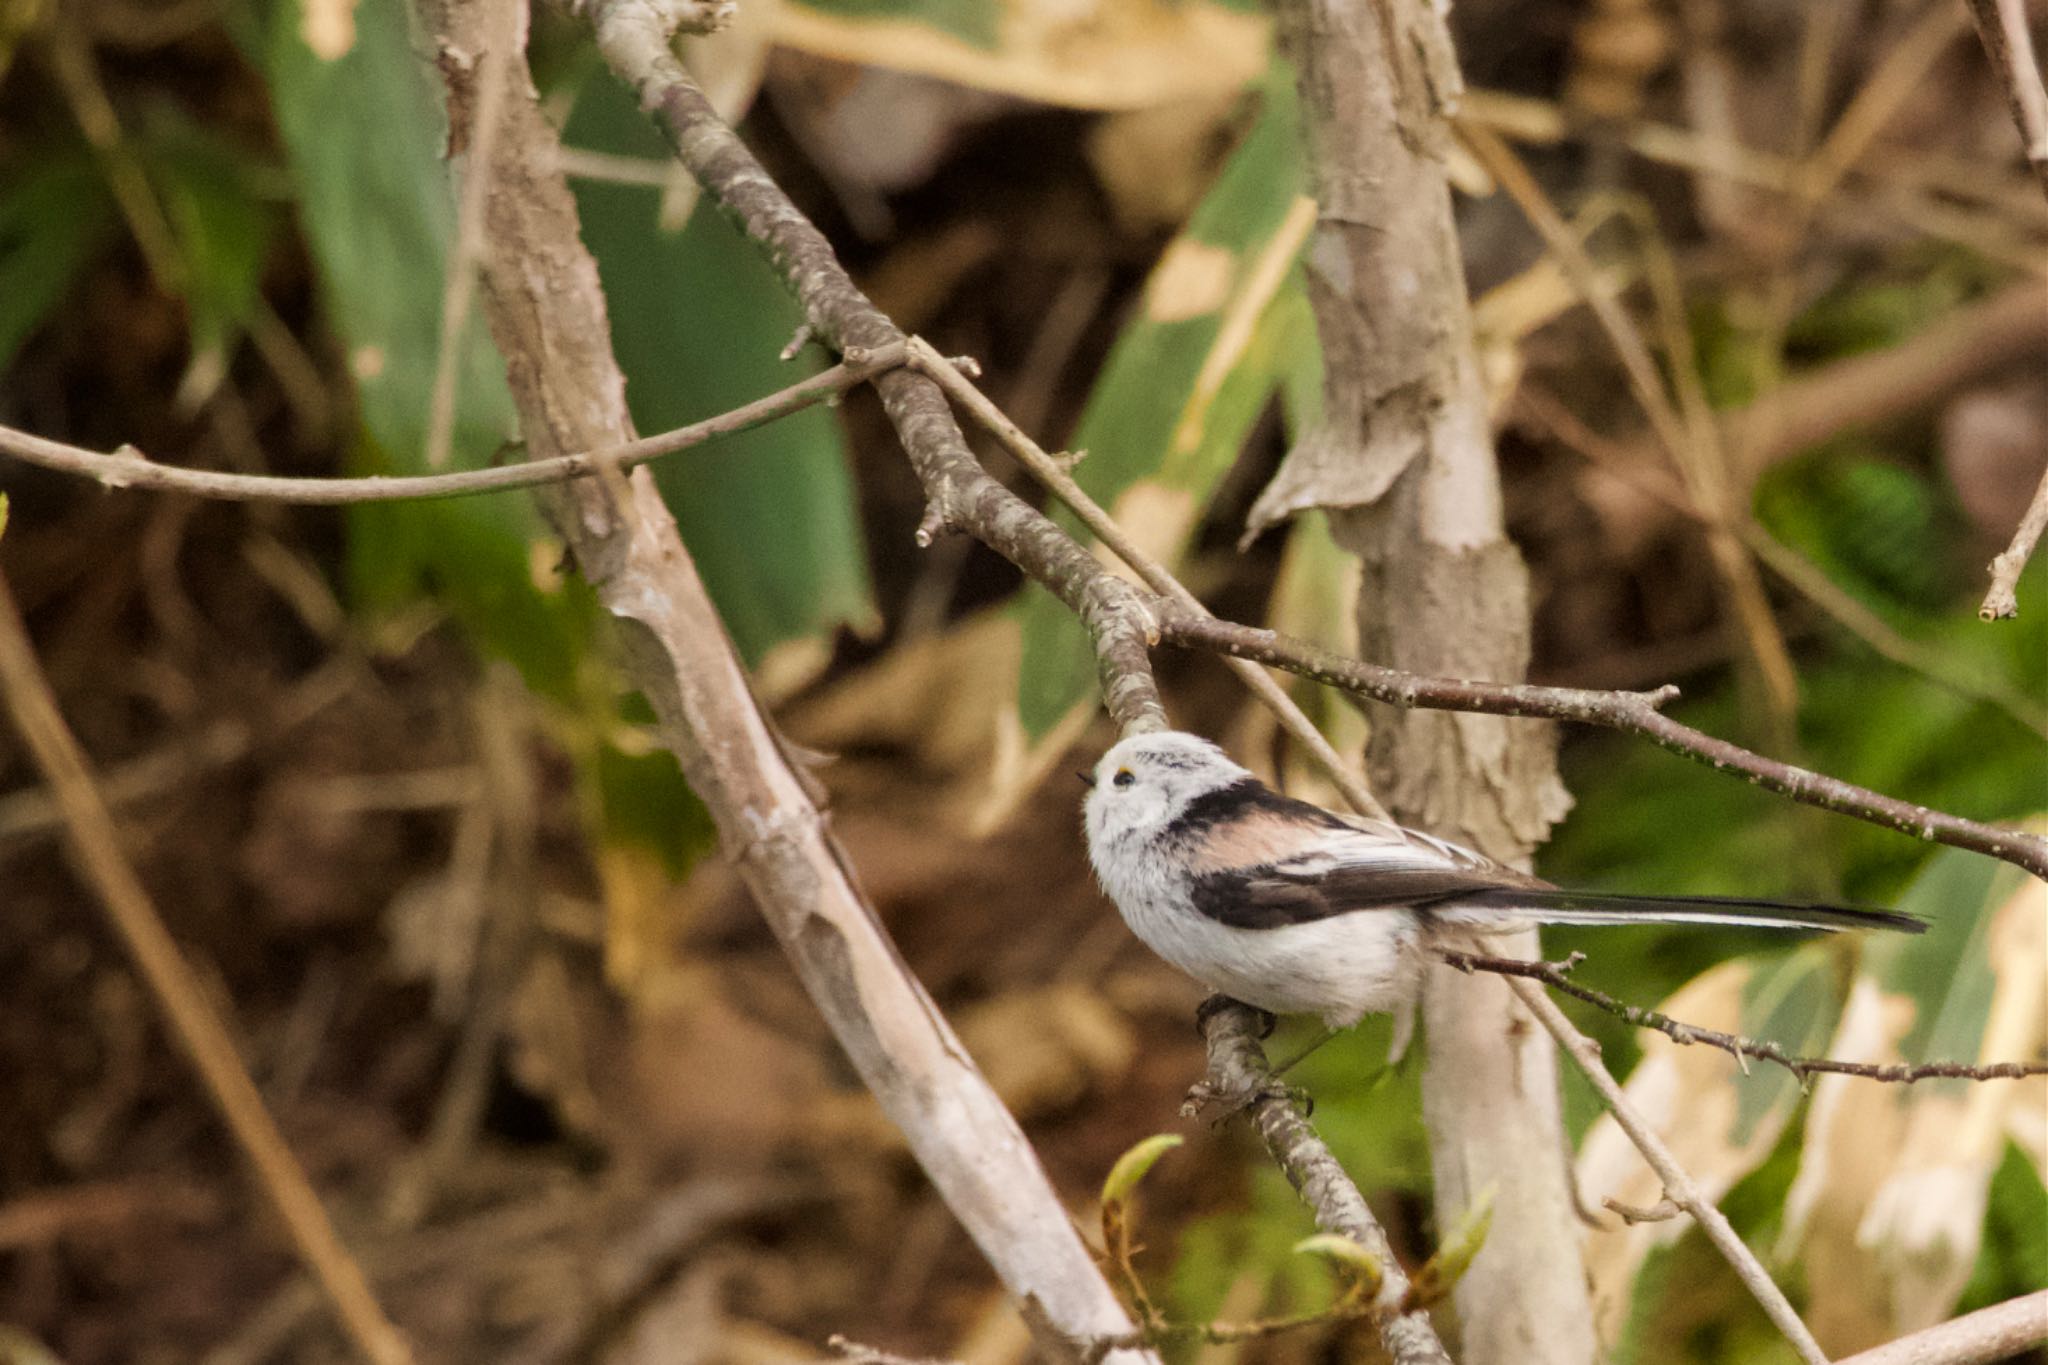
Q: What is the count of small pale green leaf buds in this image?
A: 3